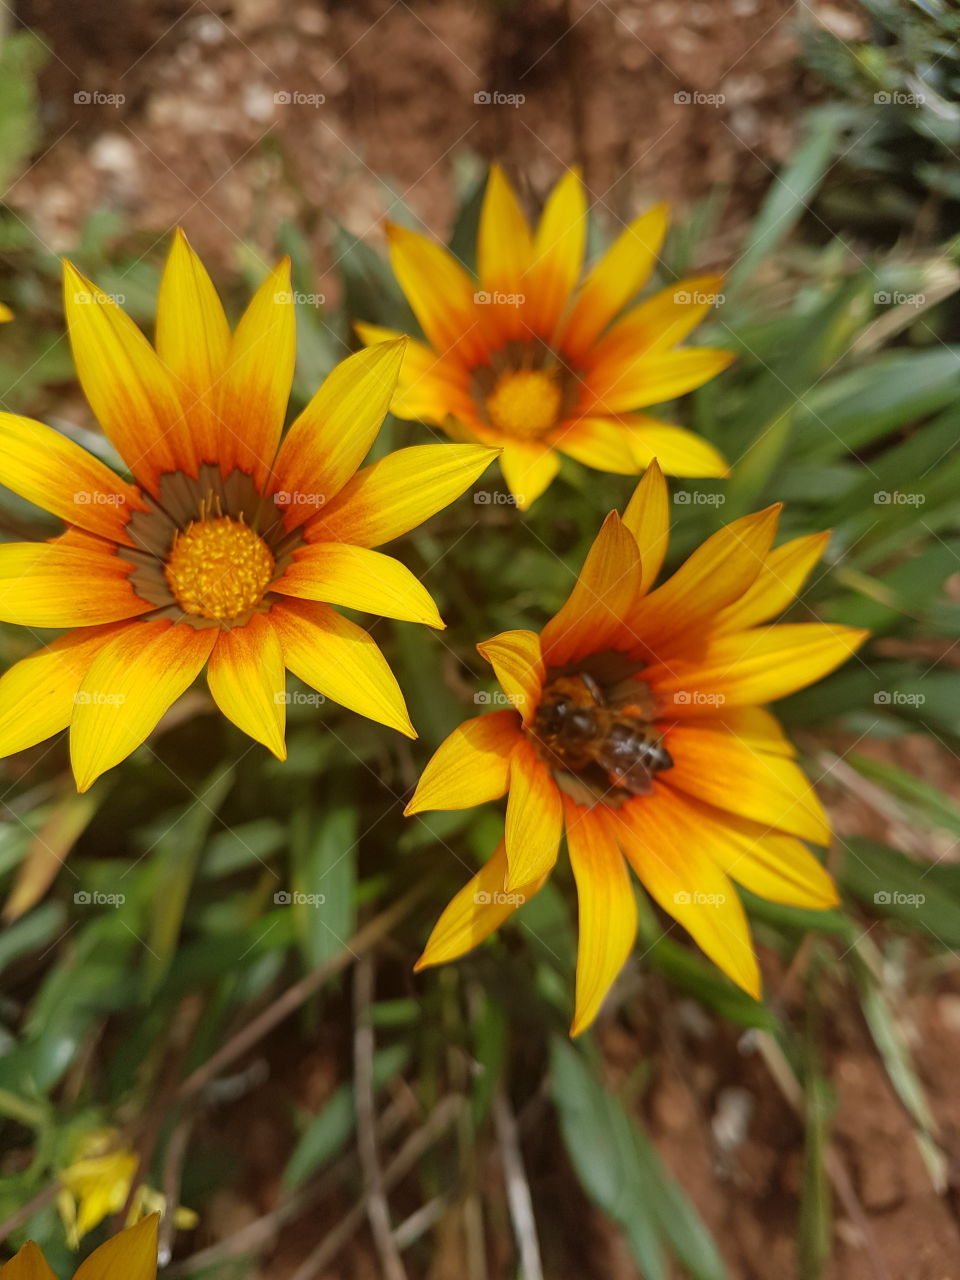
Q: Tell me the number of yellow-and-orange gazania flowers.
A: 3